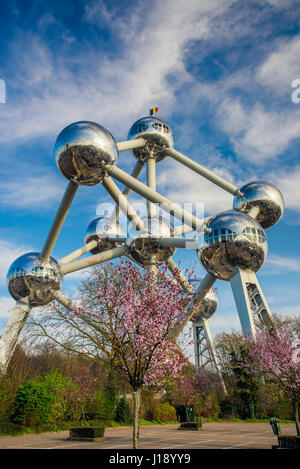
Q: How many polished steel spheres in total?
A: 8